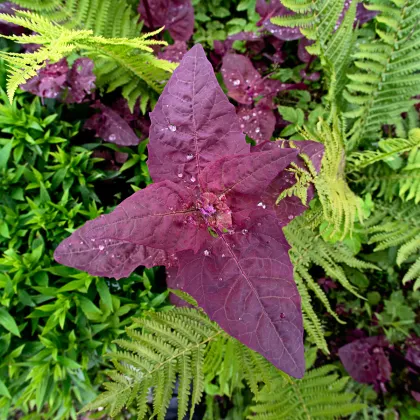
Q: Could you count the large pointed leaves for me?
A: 4